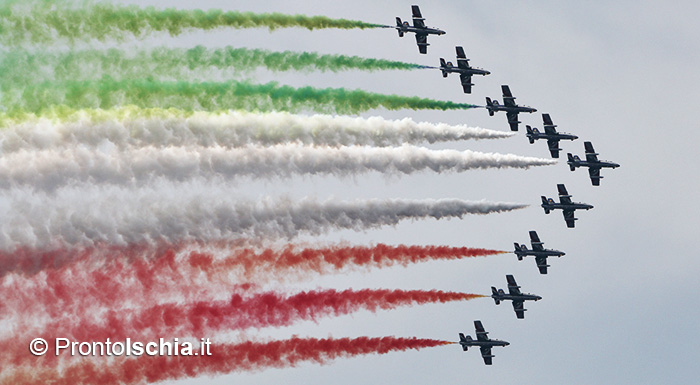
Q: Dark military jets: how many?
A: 9